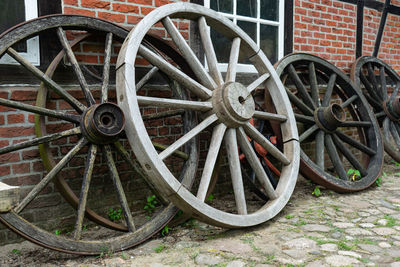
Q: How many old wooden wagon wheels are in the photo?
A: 4